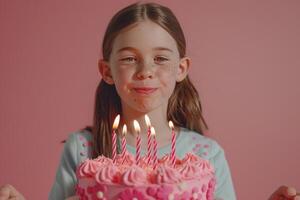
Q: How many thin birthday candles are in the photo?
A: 6